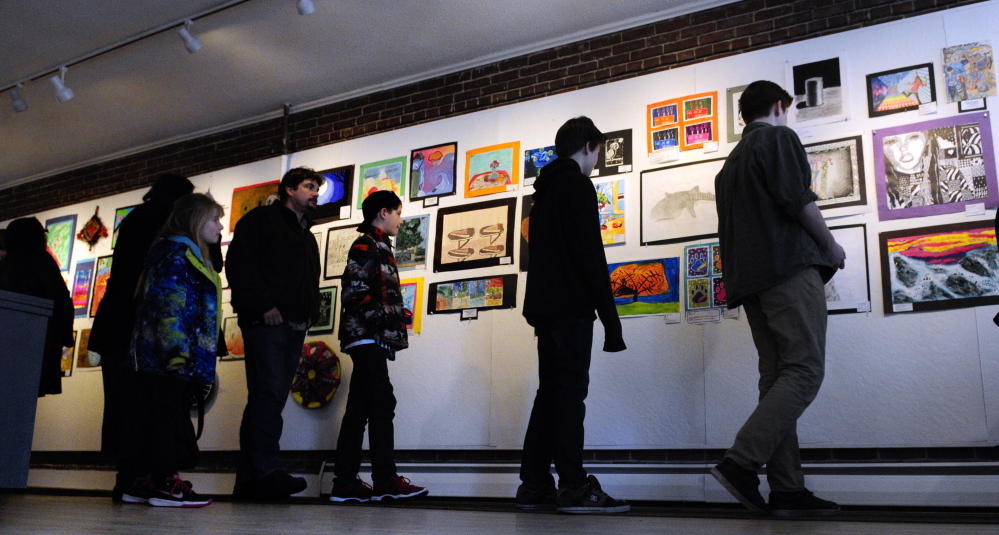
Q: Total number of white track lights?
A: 4